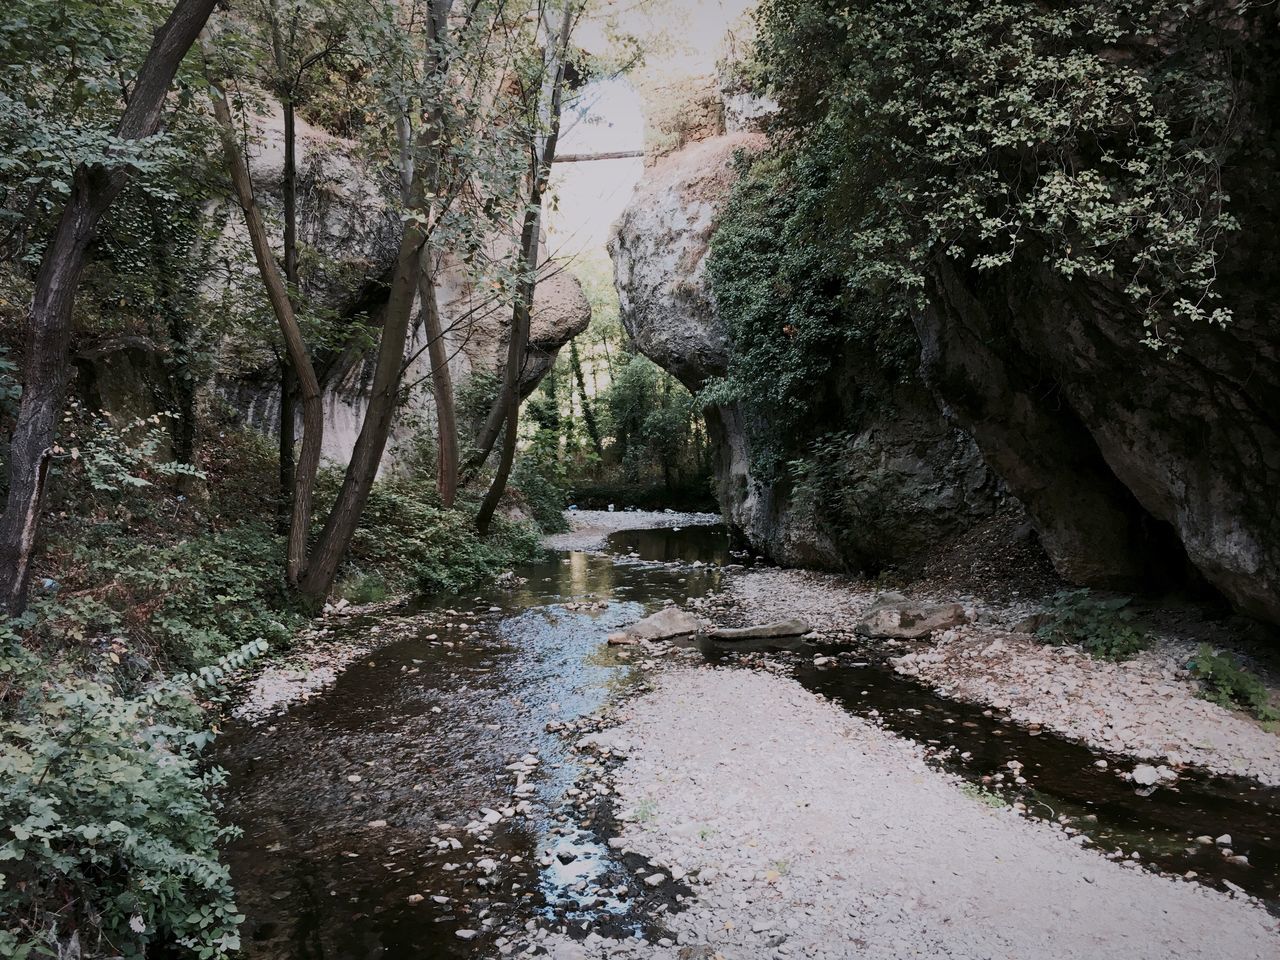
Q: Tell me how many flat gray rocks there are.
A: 3